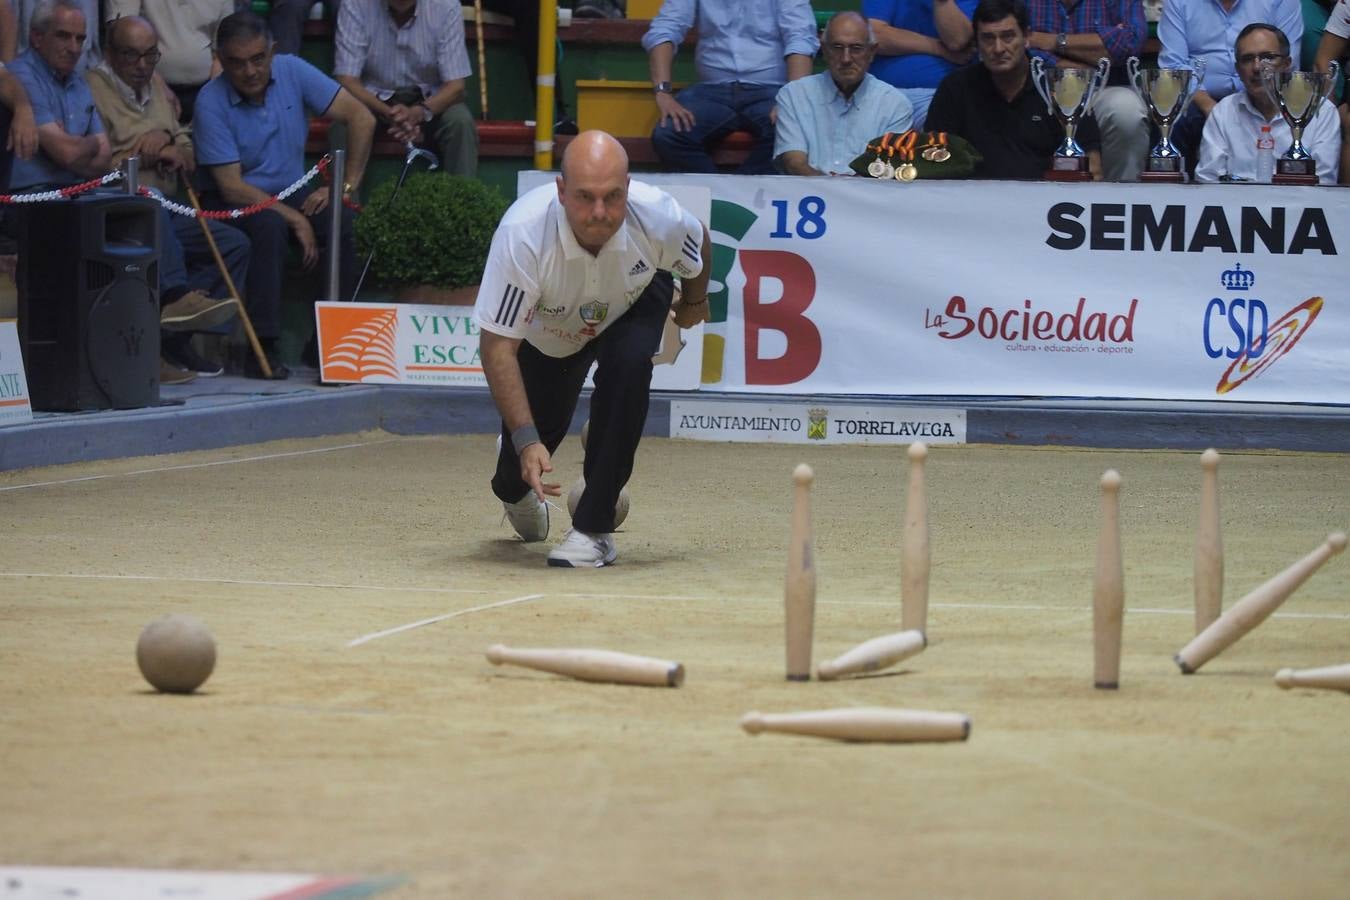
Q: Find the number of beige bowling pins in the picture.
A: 9